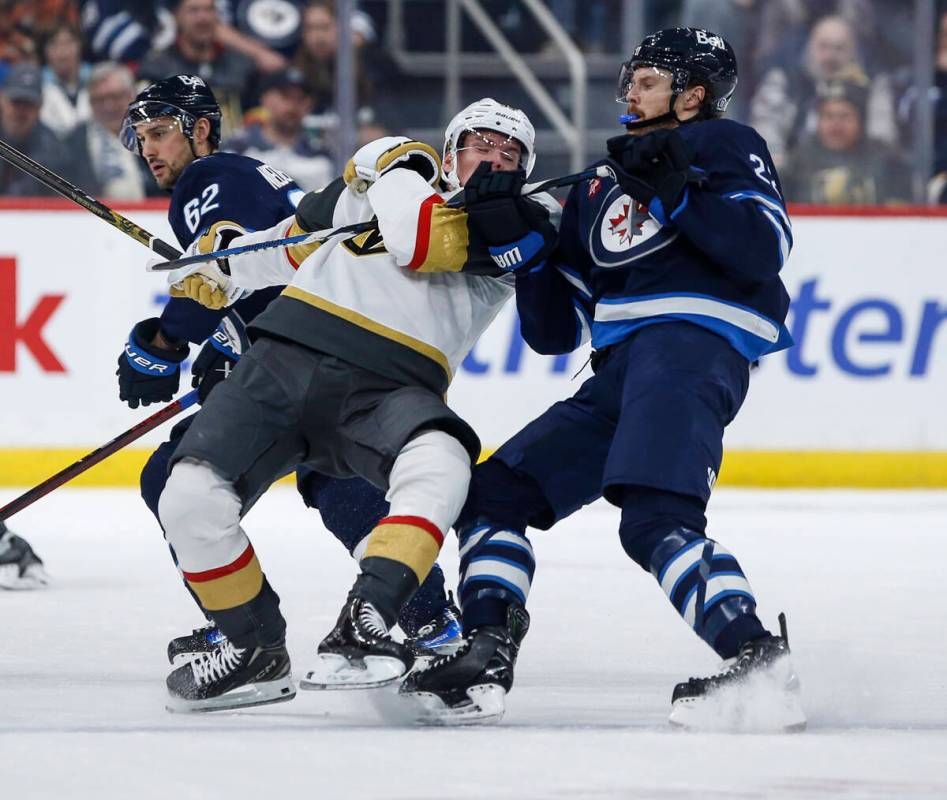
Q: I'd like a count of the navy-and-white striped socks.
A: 2